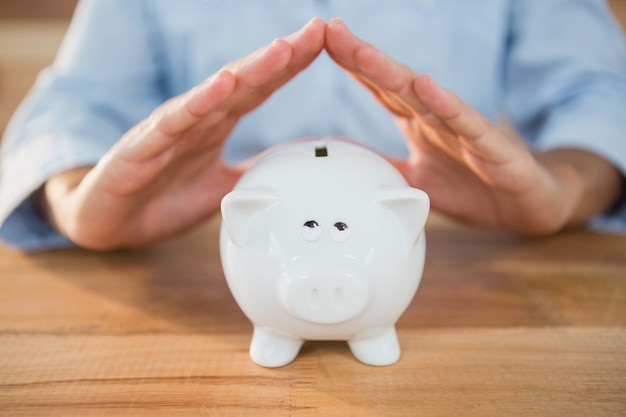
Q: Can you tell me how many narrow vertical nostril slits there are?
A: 2